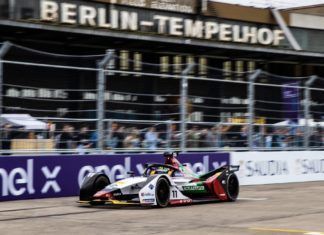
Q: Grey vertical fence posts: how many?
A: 5